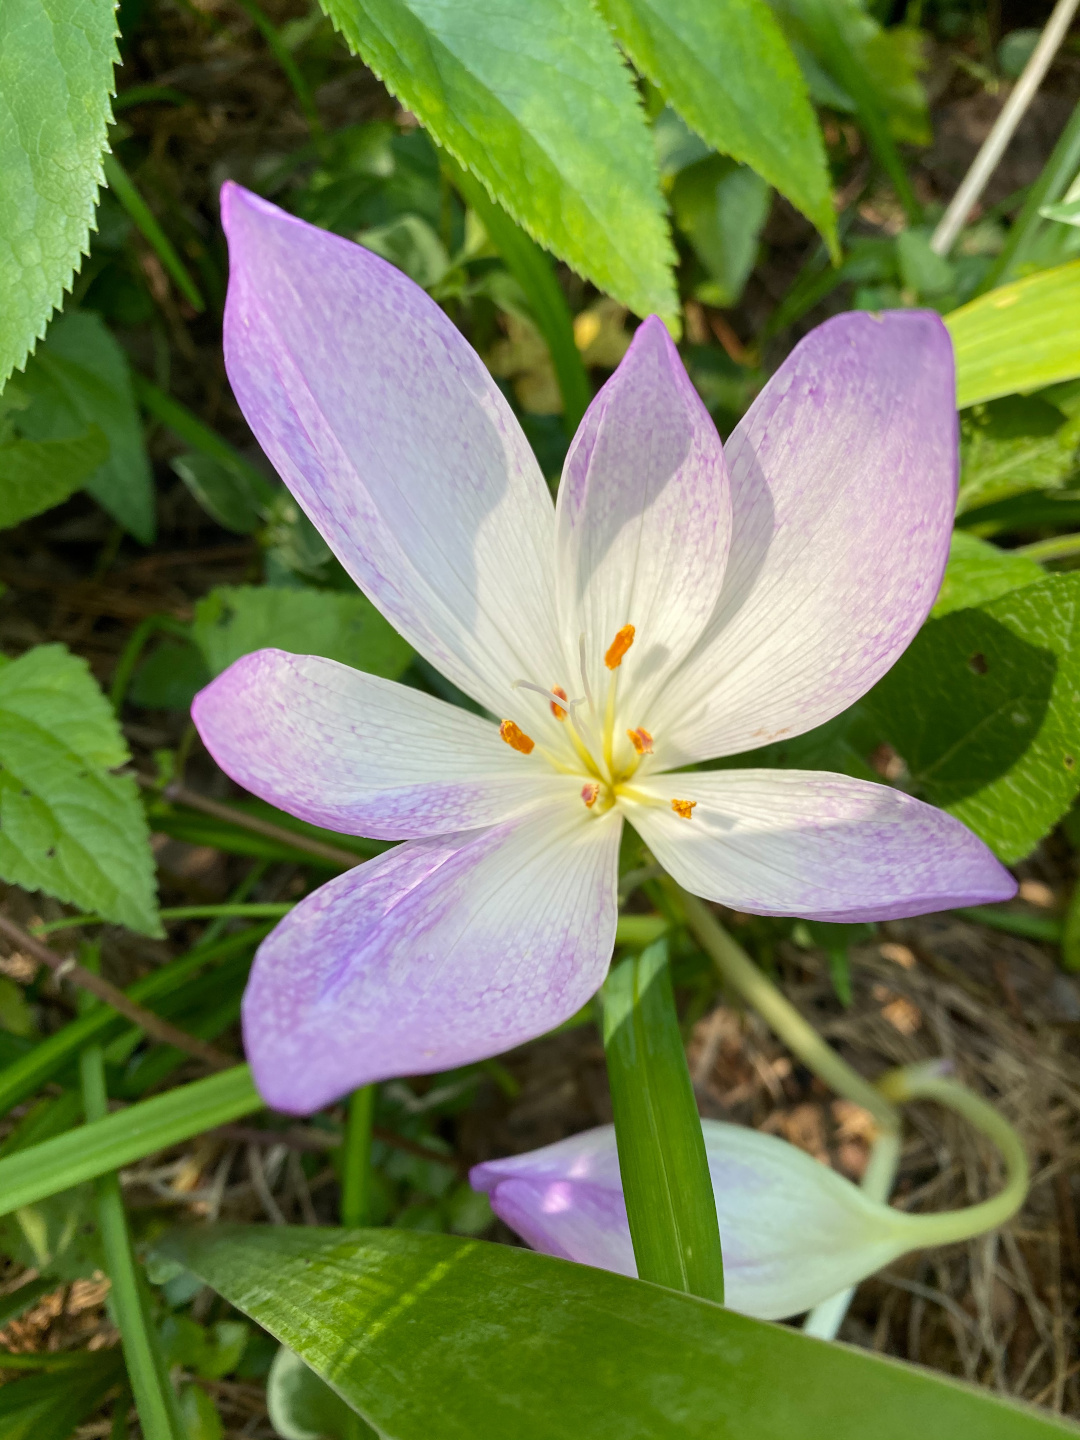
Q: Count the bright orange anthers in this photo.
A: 6